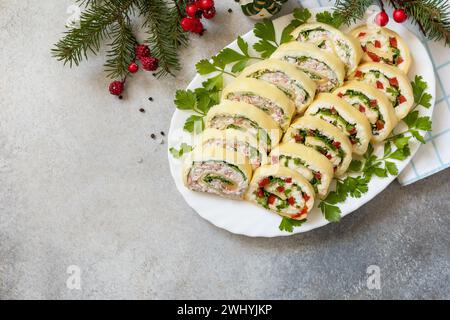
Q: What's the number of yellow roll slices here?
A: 14